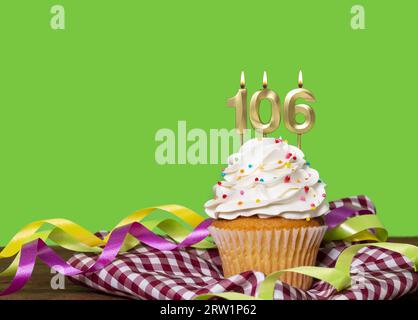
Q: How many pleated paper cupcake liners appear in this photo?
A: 1